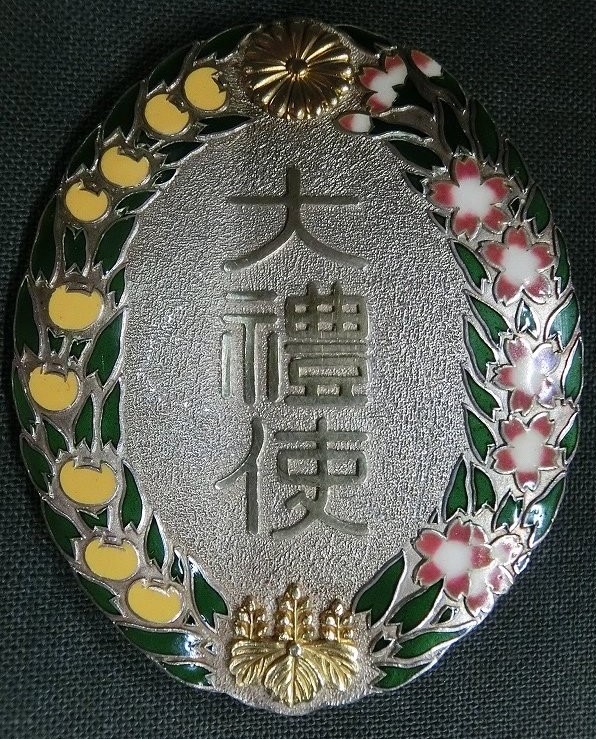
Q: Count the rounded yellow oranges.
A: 9